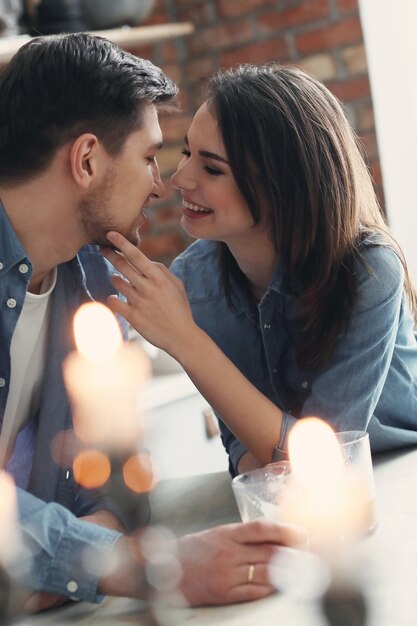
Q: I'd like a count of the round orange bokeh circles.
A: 2